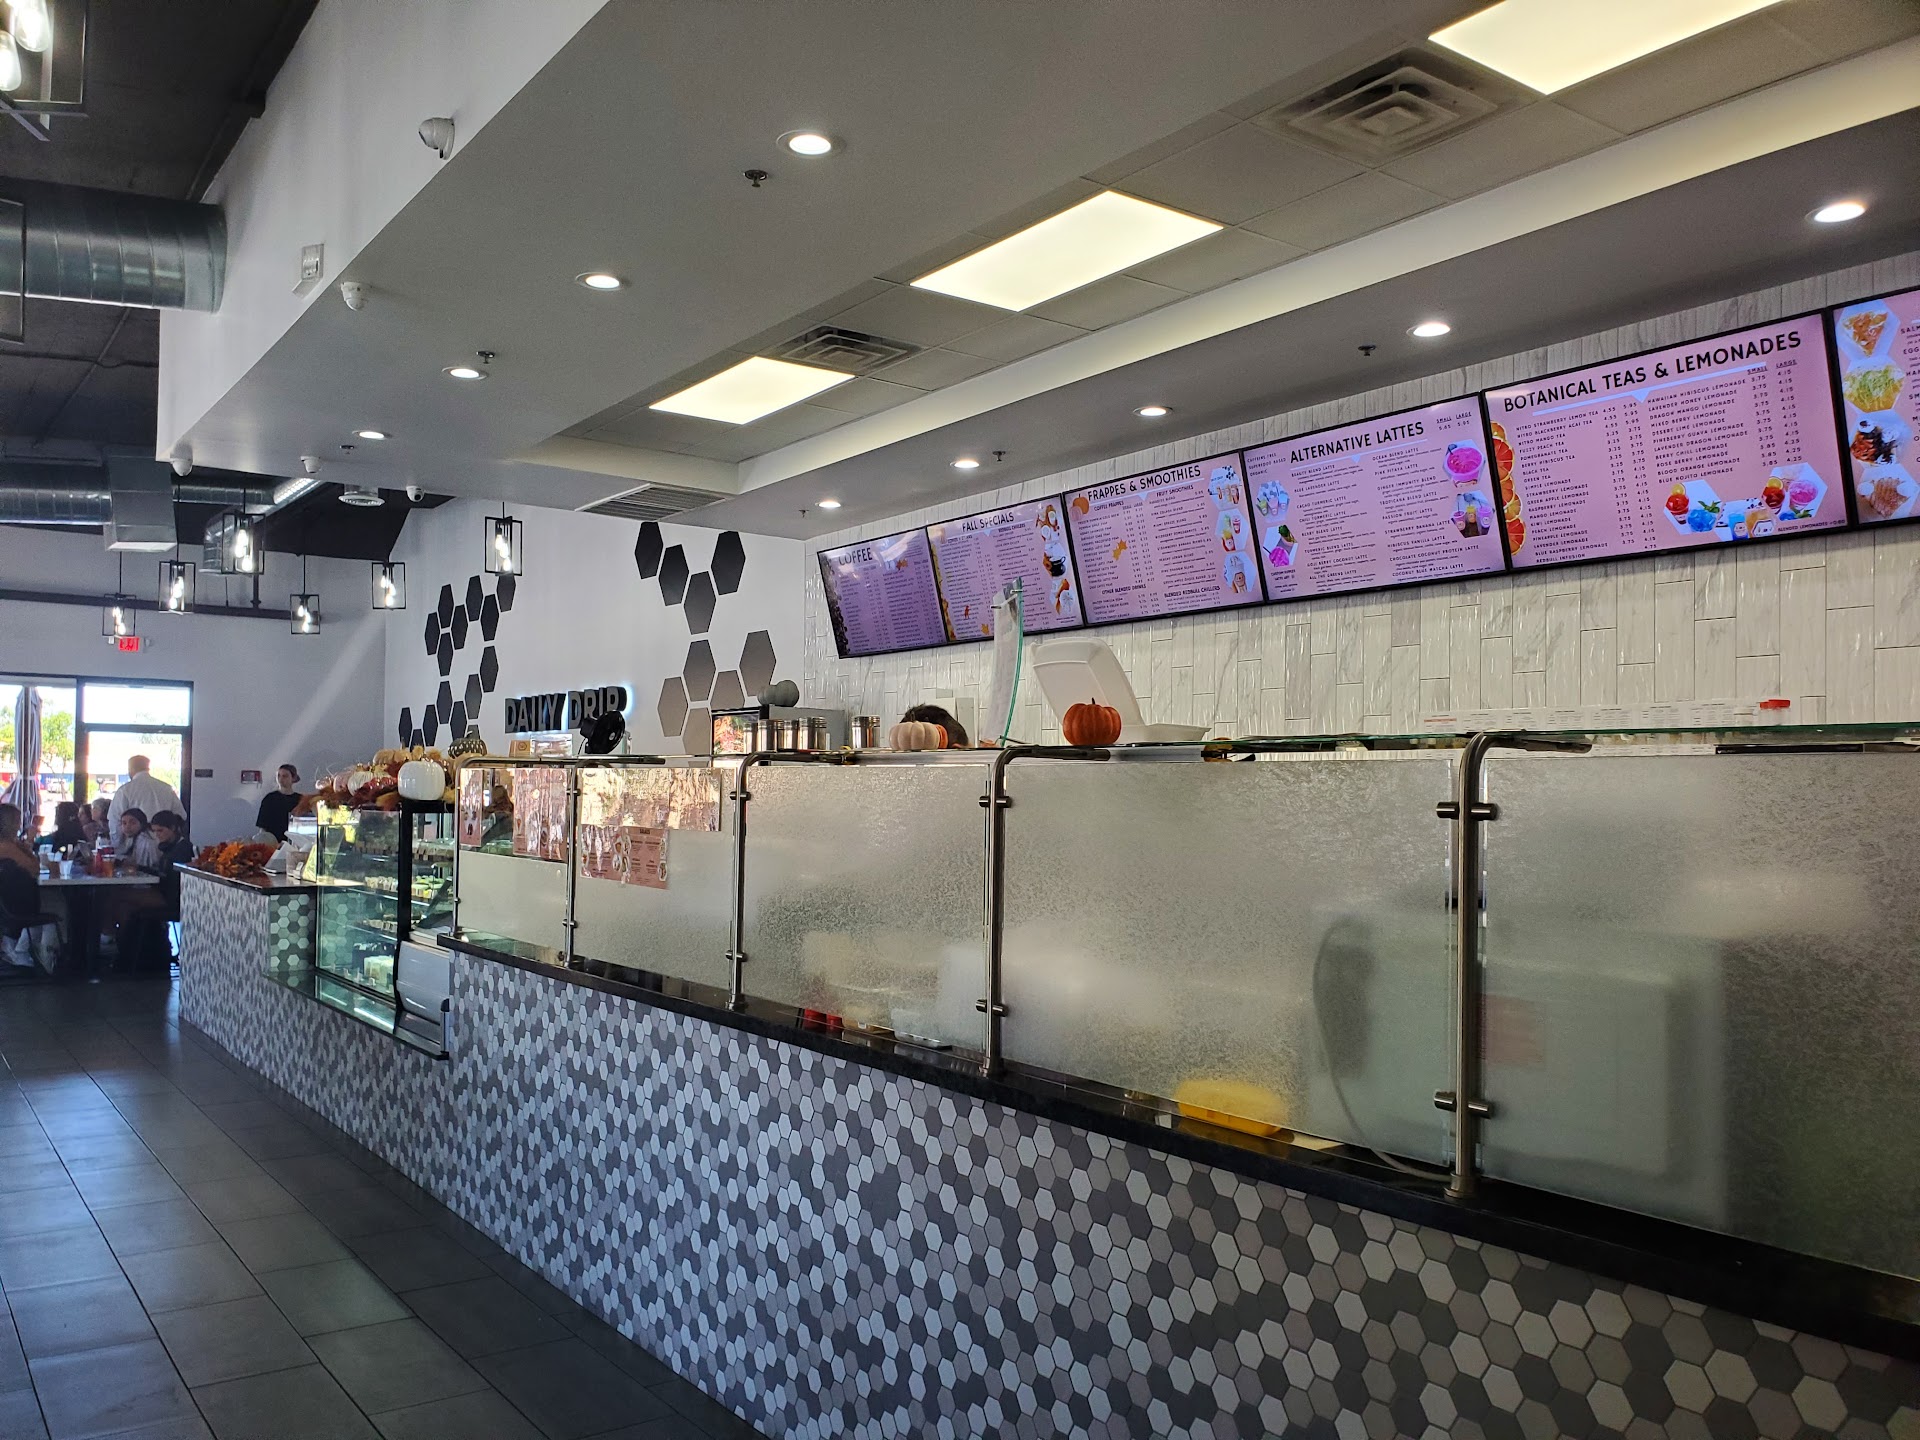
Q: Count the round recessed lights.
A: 9